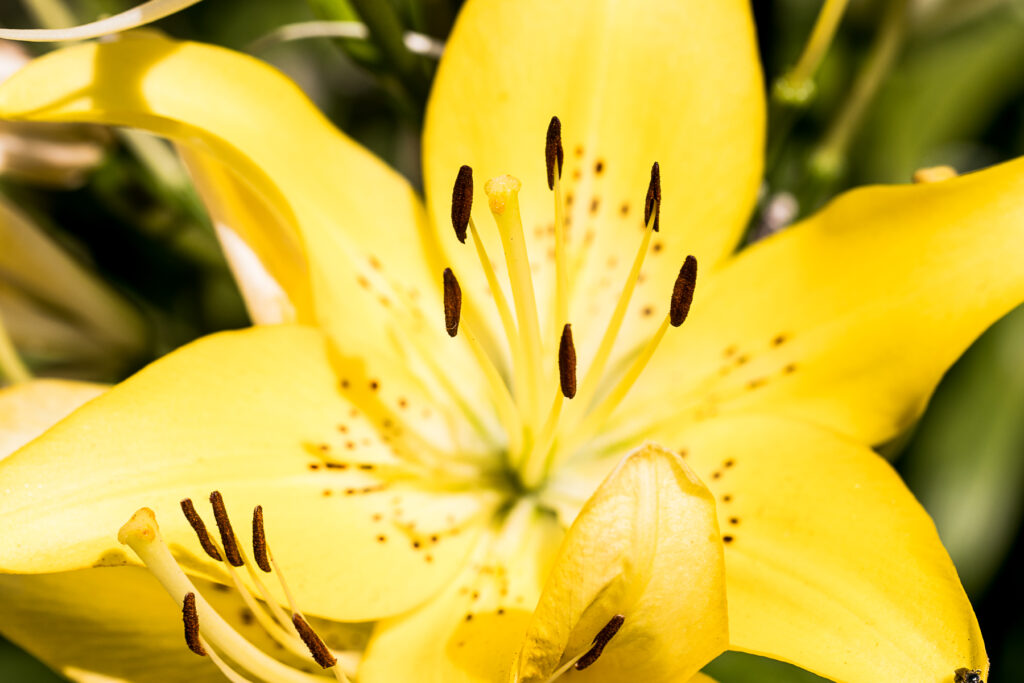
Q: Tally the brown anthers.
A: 12